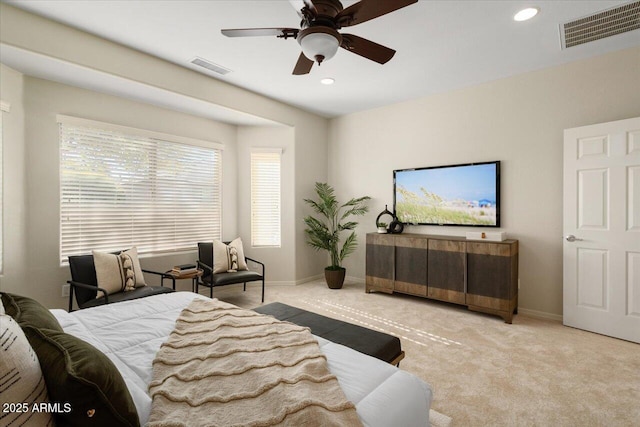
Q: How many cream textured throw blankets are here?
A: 1